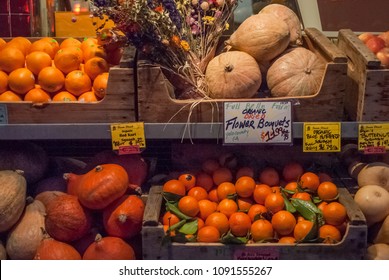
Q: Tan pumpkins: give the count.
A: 4